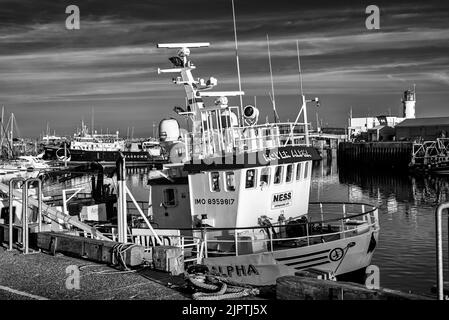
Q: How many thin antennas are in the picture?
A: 3